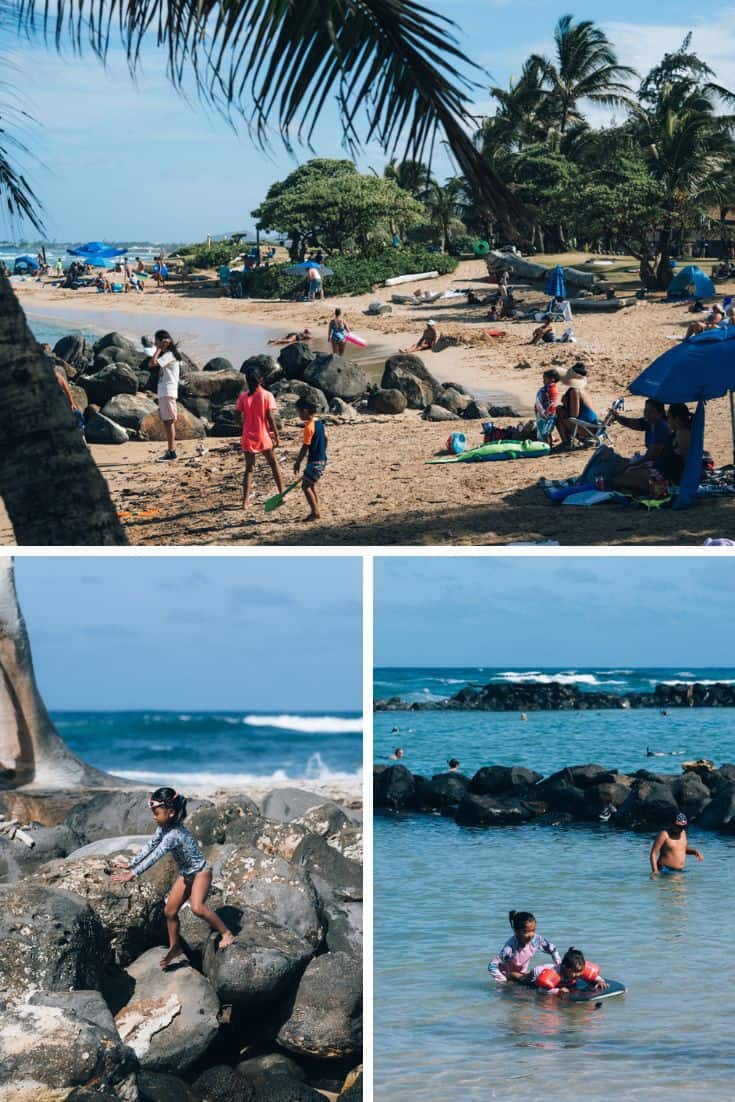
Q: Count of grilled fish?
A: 0